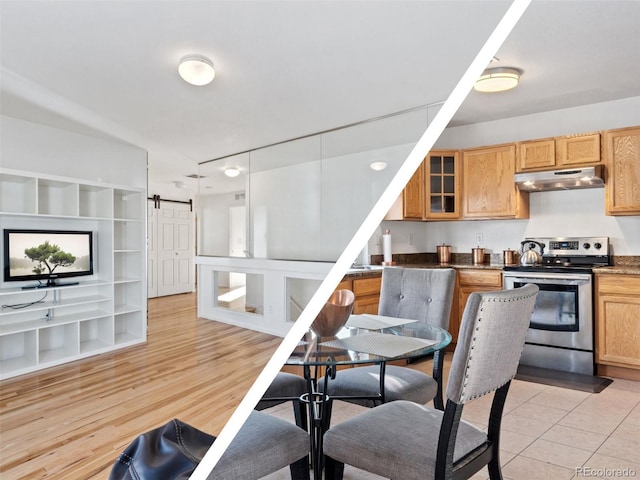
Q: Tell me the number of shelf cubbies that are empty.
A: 11